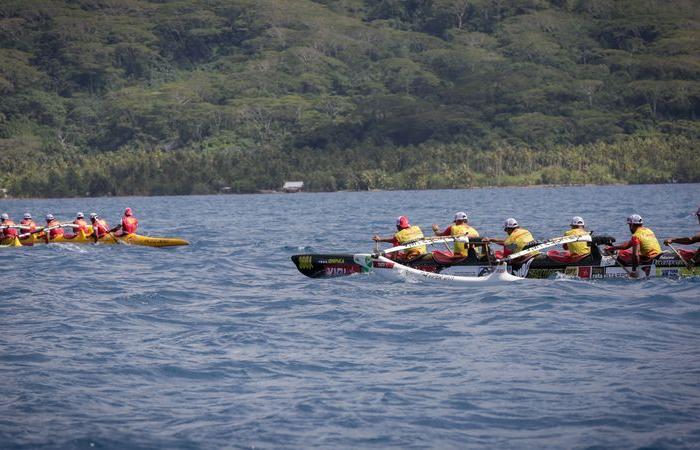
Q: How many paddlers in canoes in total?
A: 12